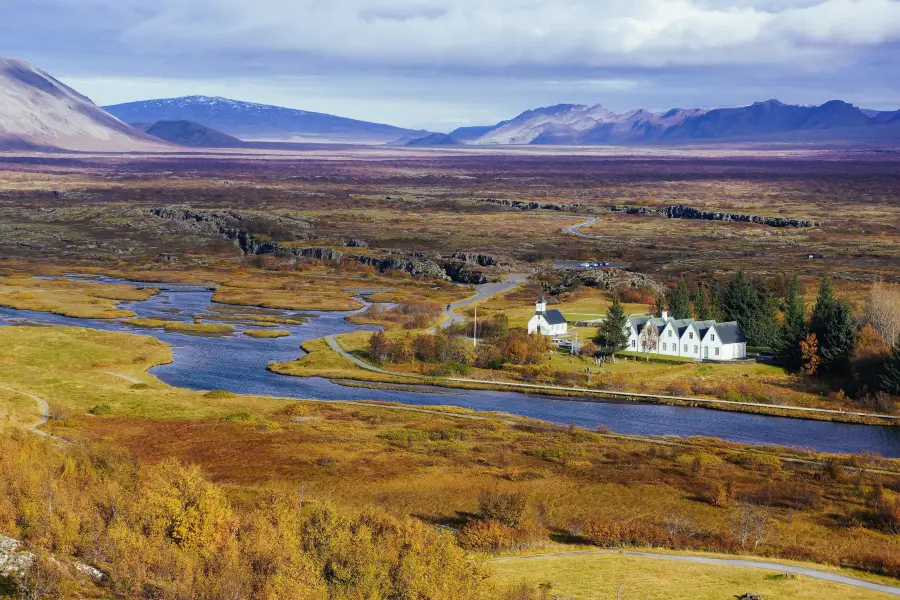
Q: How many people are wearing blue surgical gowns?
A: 0